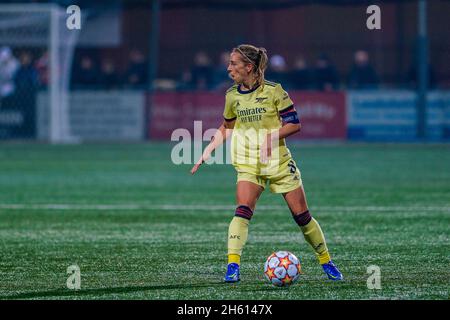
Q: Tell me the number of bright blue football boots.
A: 2